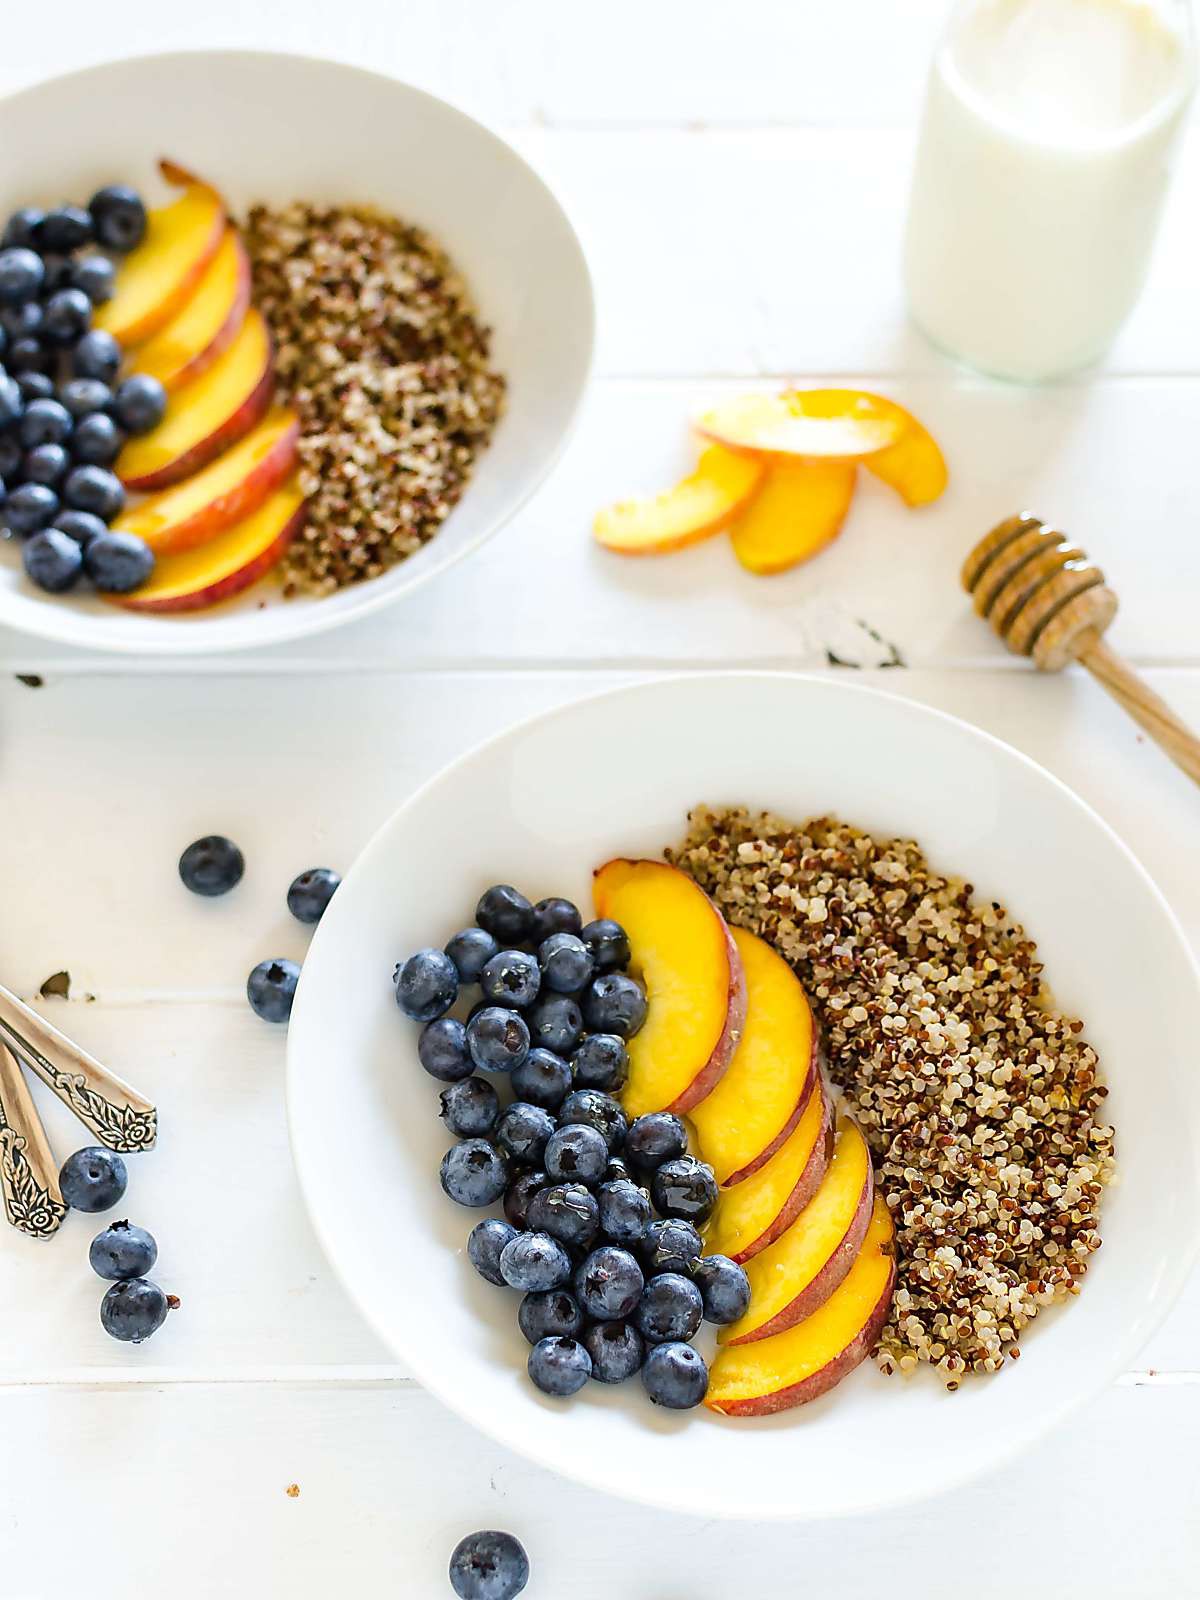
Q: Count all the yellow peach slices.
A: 14